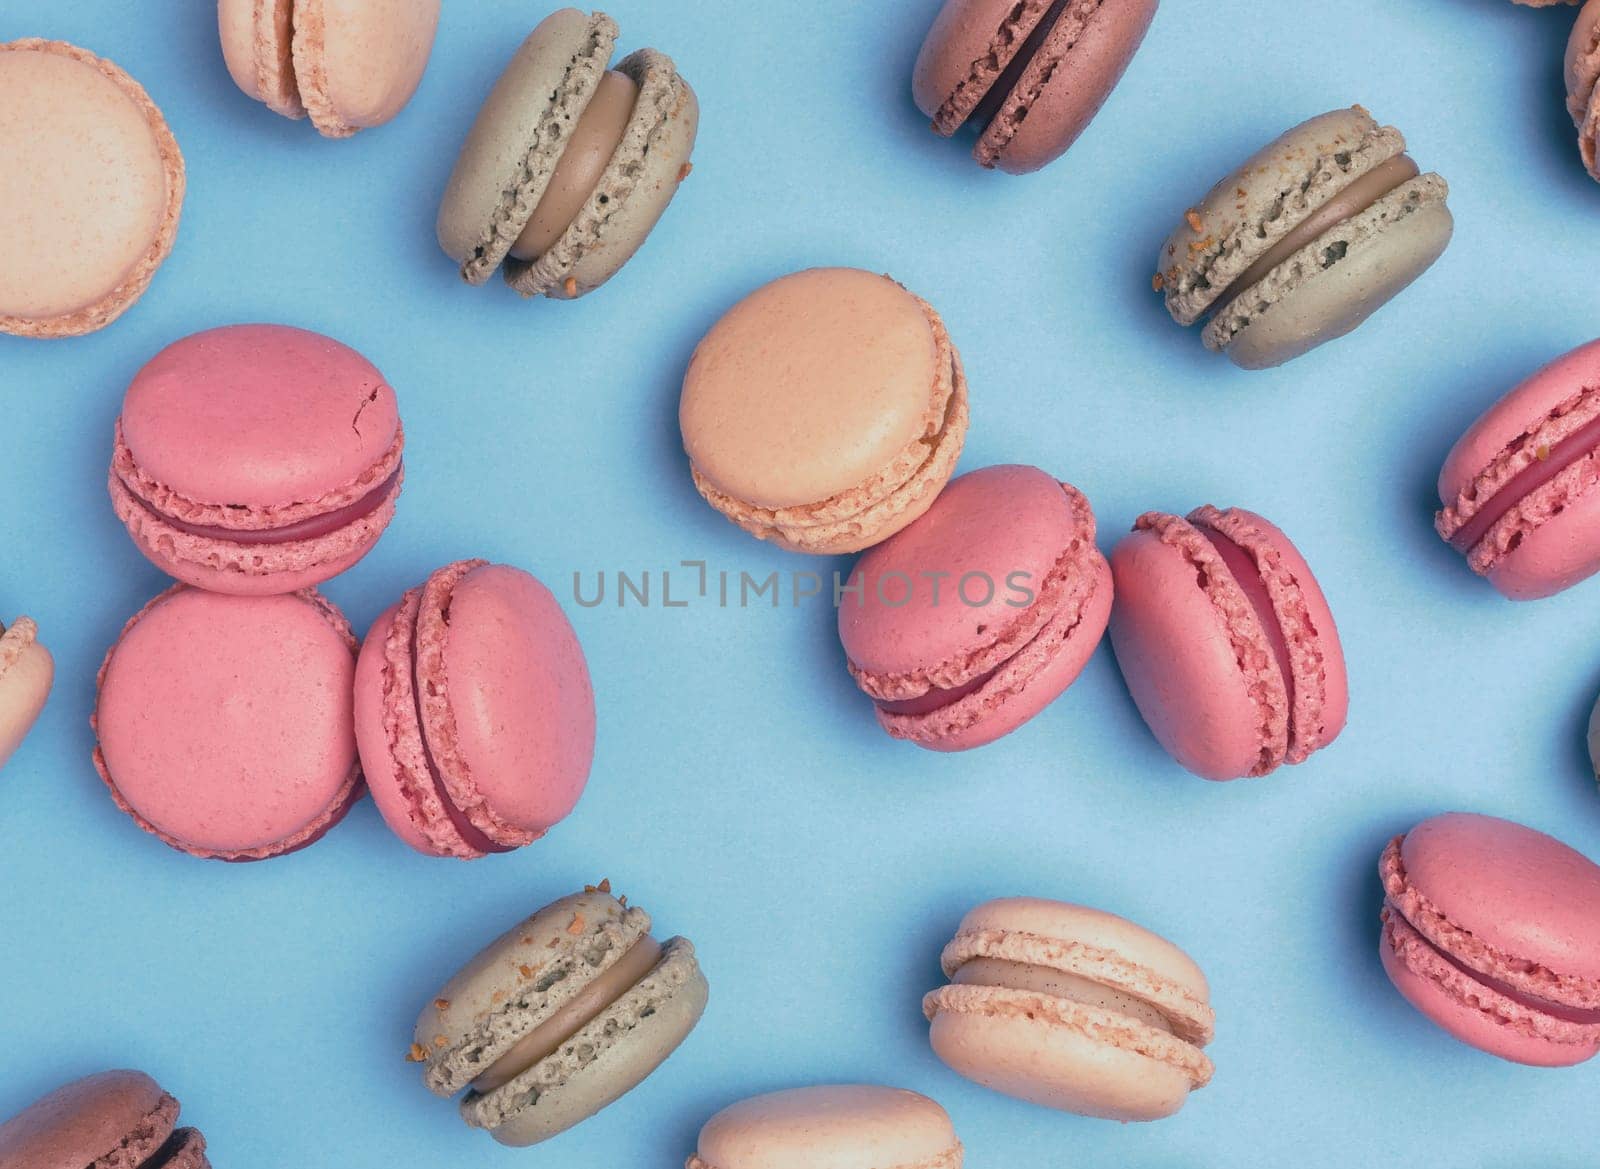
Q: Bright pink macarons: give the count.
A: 7